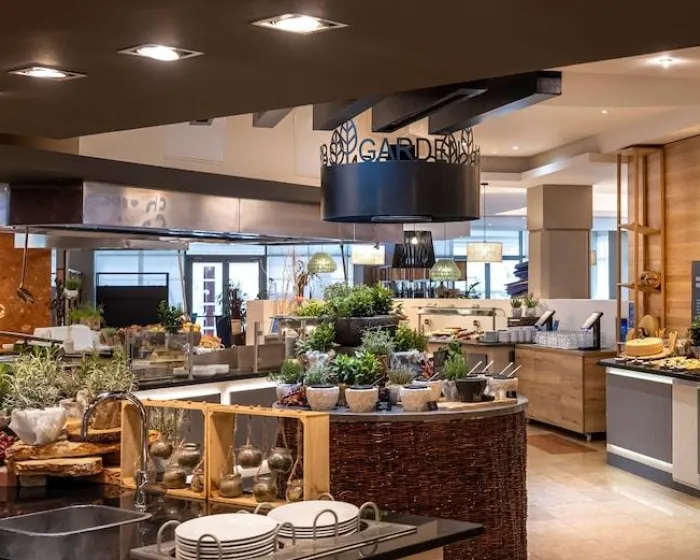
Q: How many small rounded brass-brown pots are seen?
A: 9